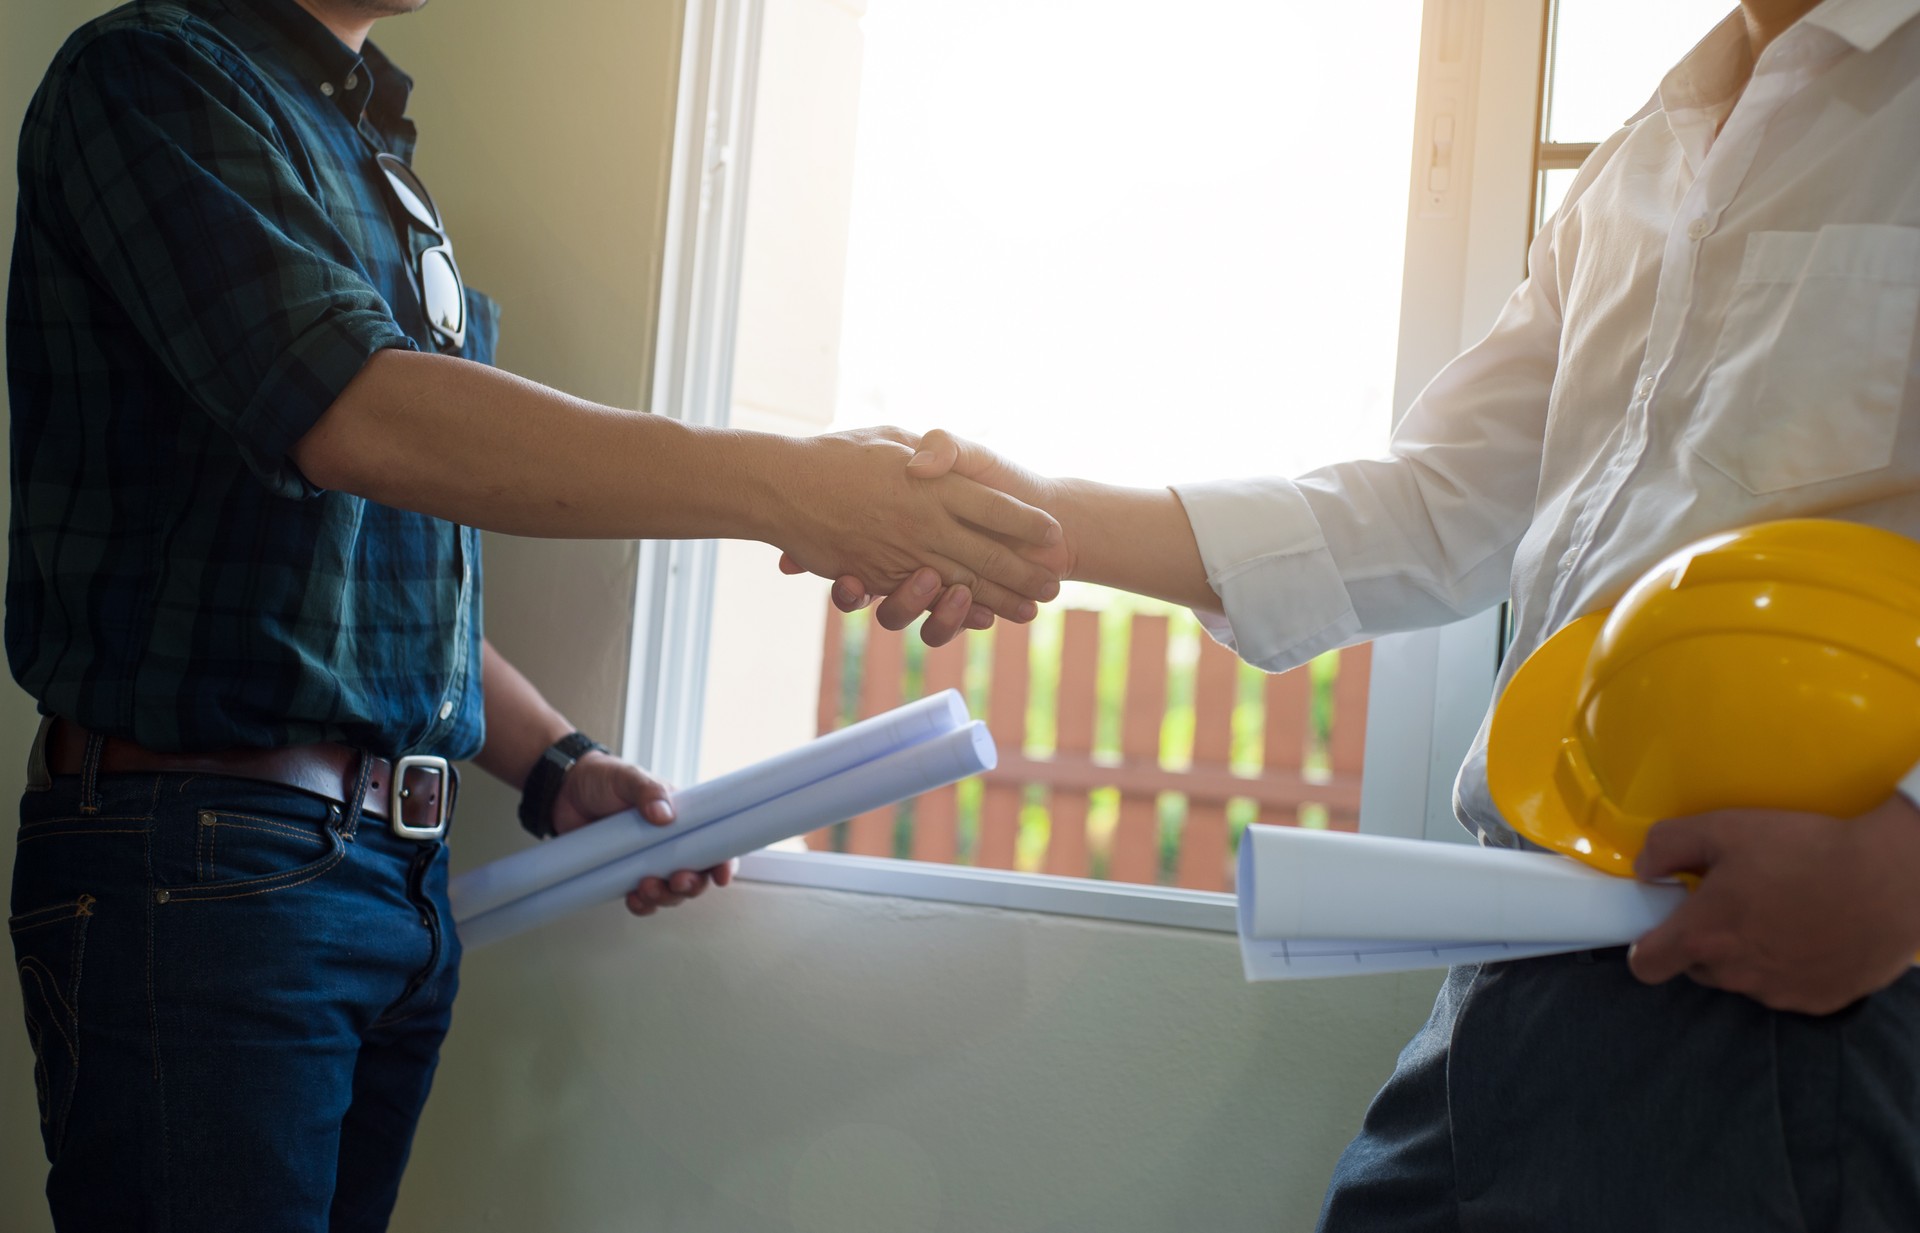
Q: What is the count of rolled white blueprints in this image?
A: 3